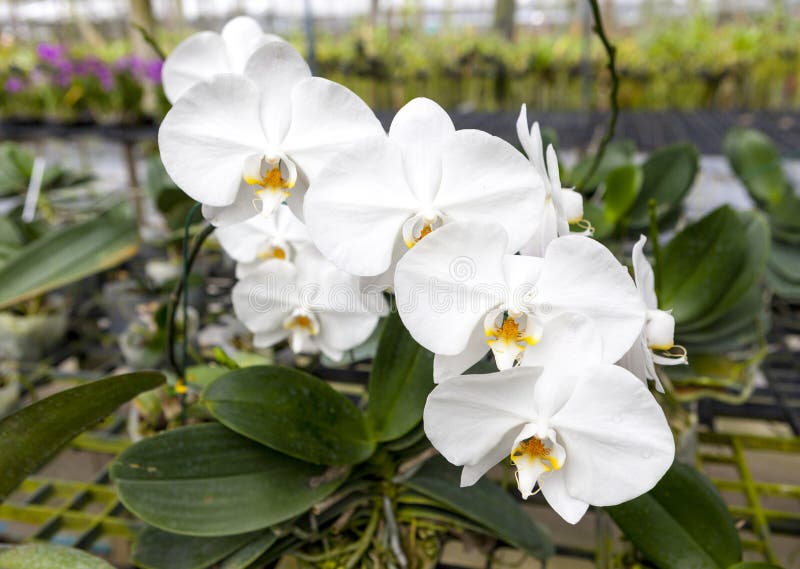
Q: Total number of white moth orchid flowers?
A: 9